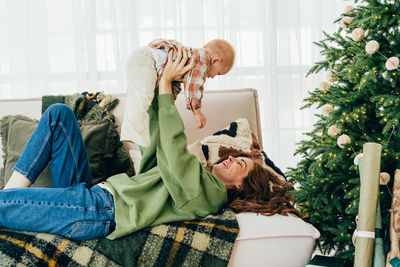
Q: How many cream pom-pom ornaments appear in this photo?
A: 12